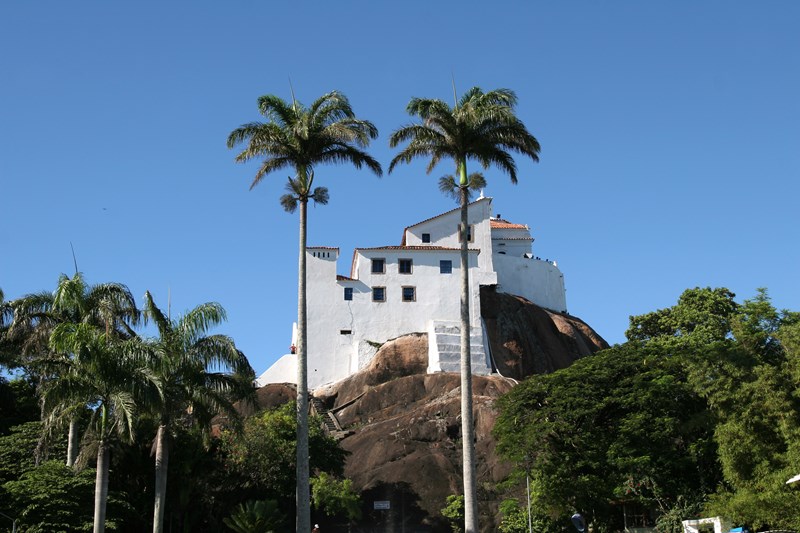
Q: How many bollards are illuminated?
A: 0